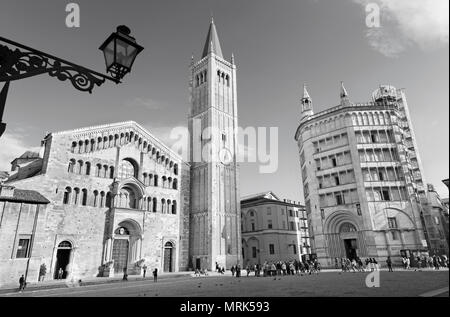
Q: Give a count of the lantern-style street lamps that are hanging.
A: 1